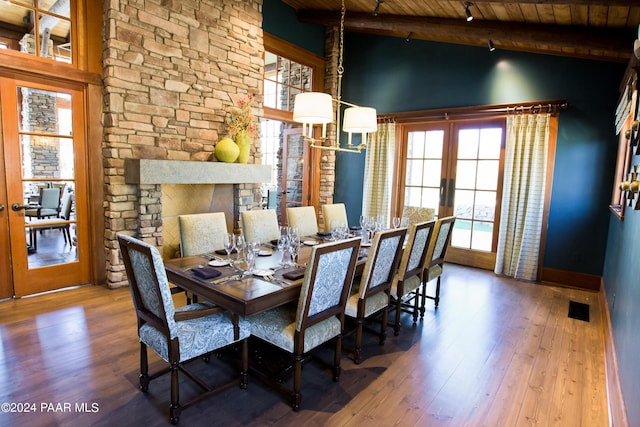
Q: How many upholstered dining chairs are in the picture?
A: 10